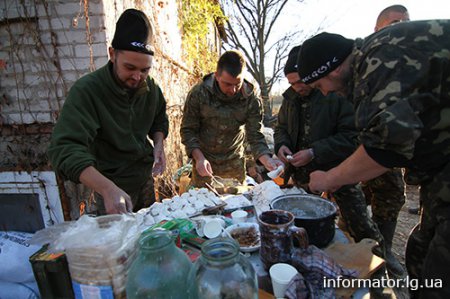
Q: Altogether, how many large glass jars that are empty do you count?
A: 2